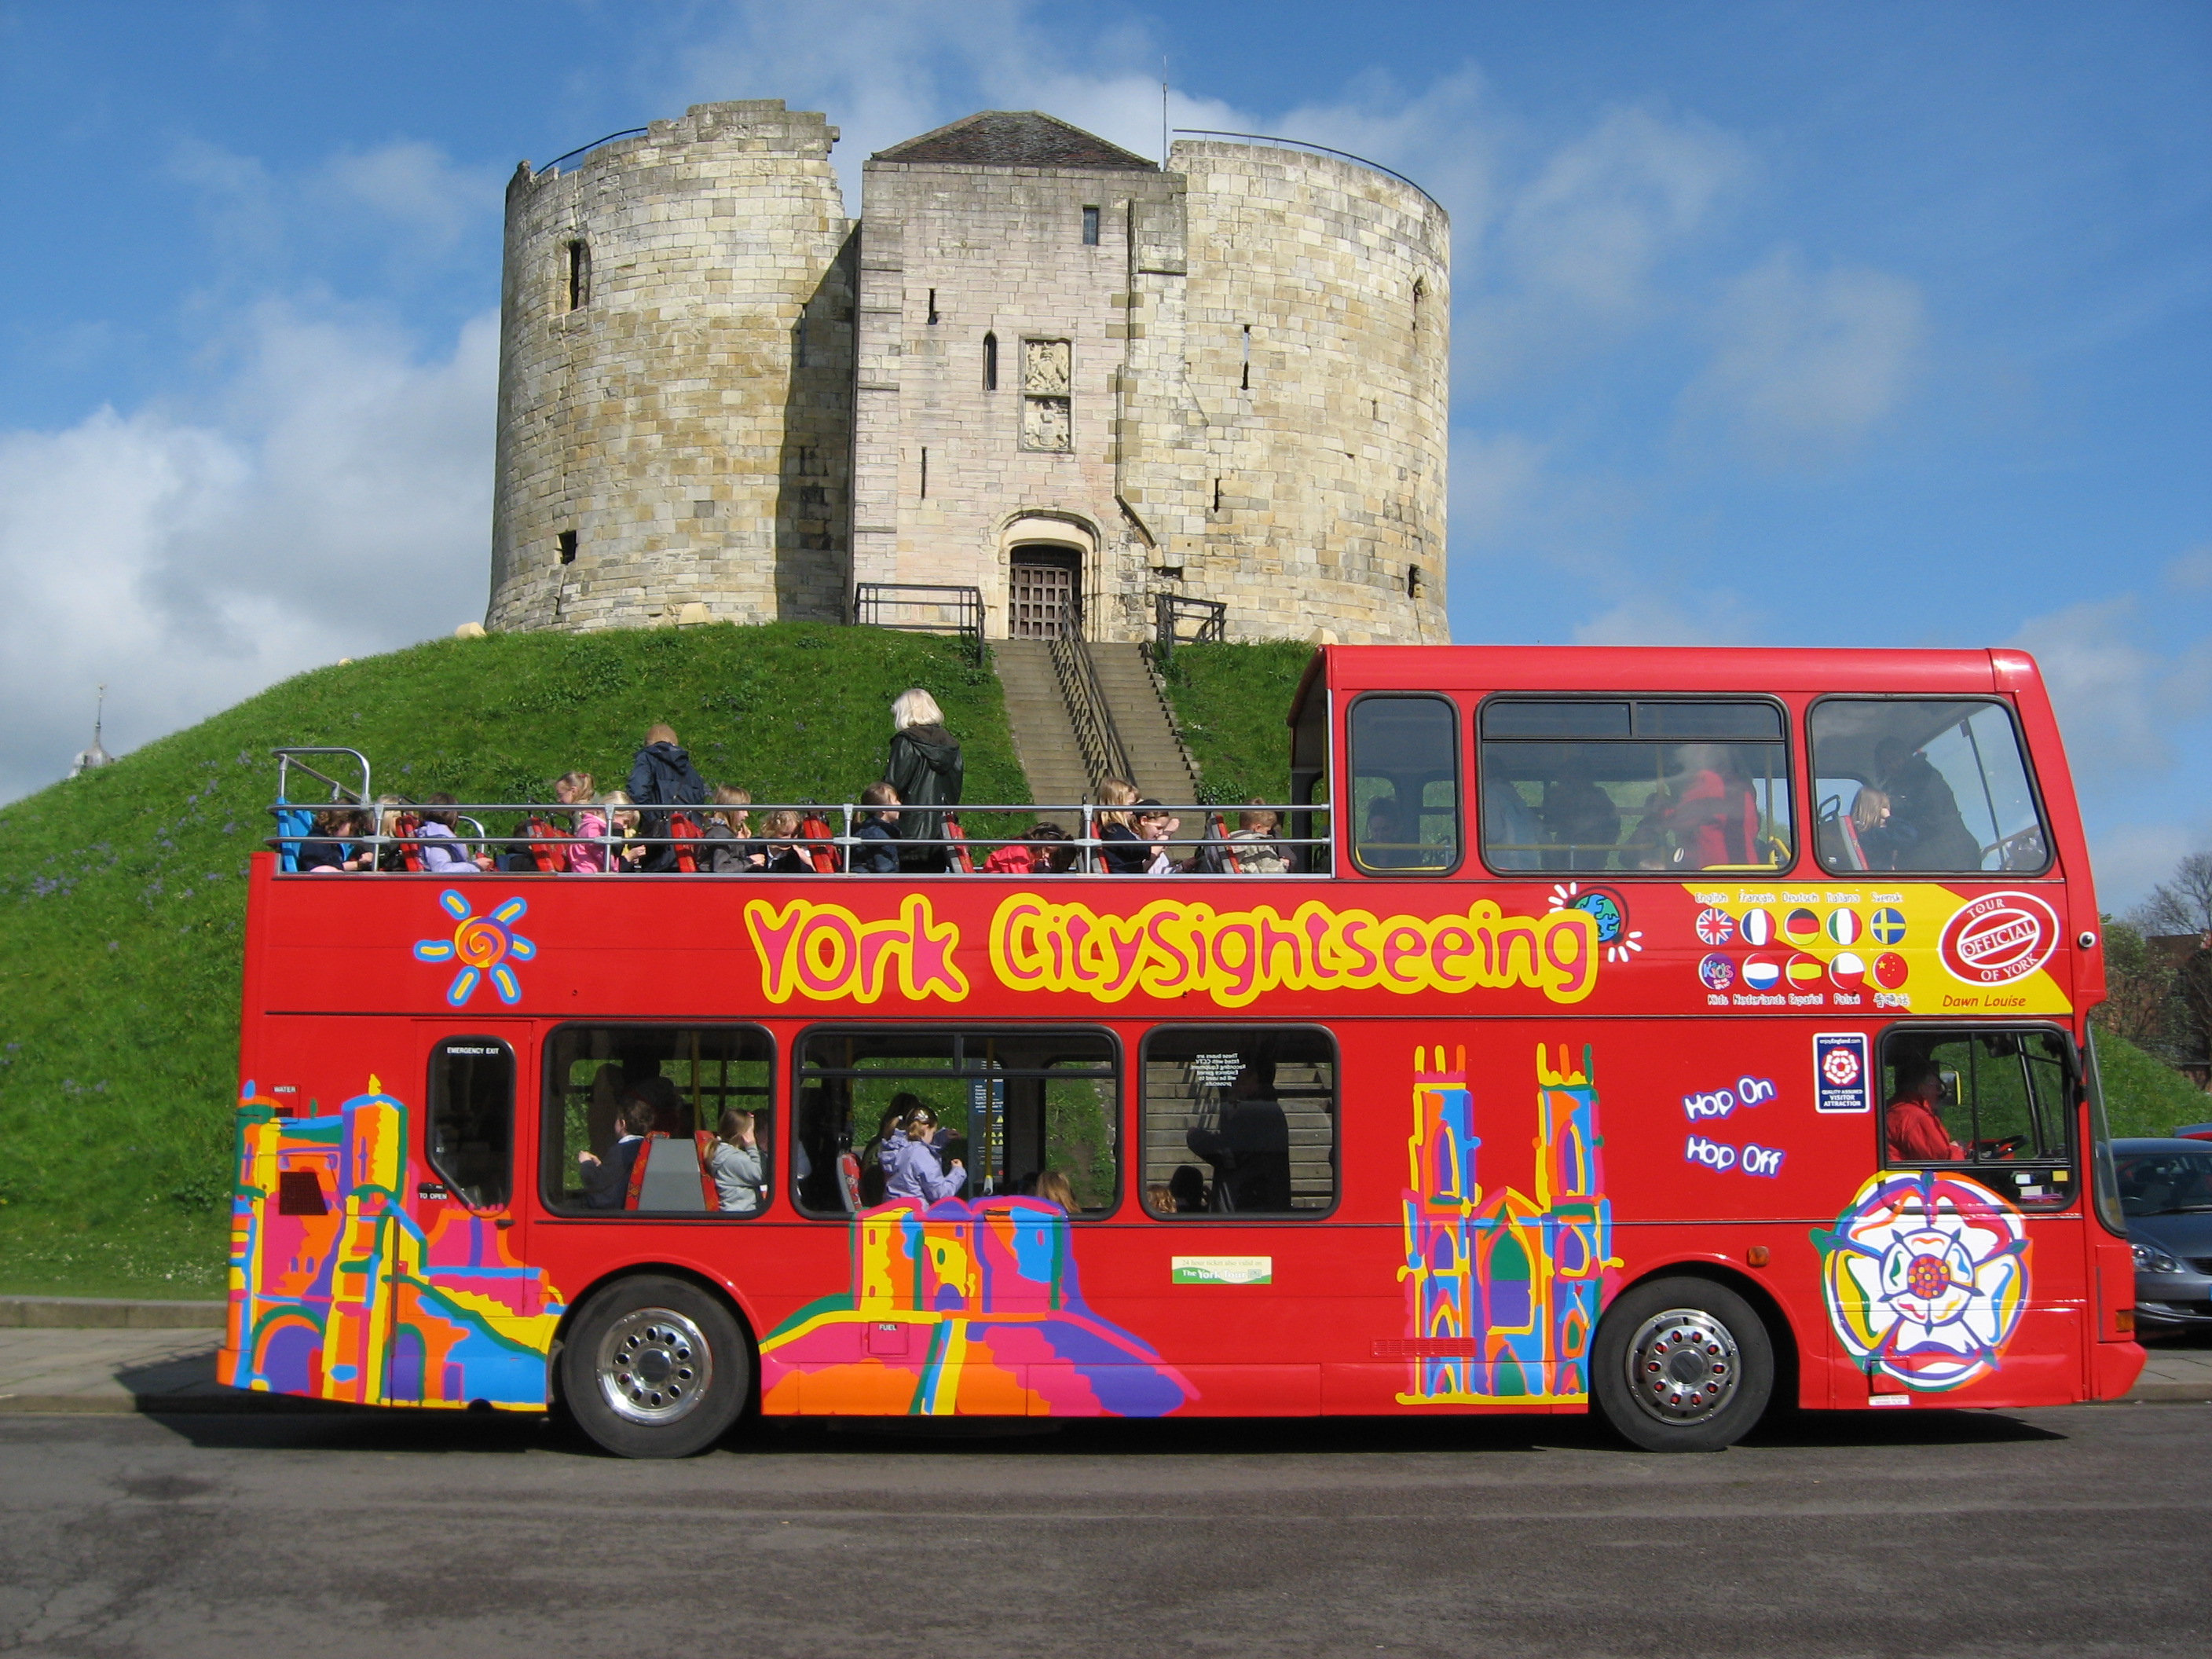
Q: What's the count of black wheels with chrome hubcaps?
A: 2